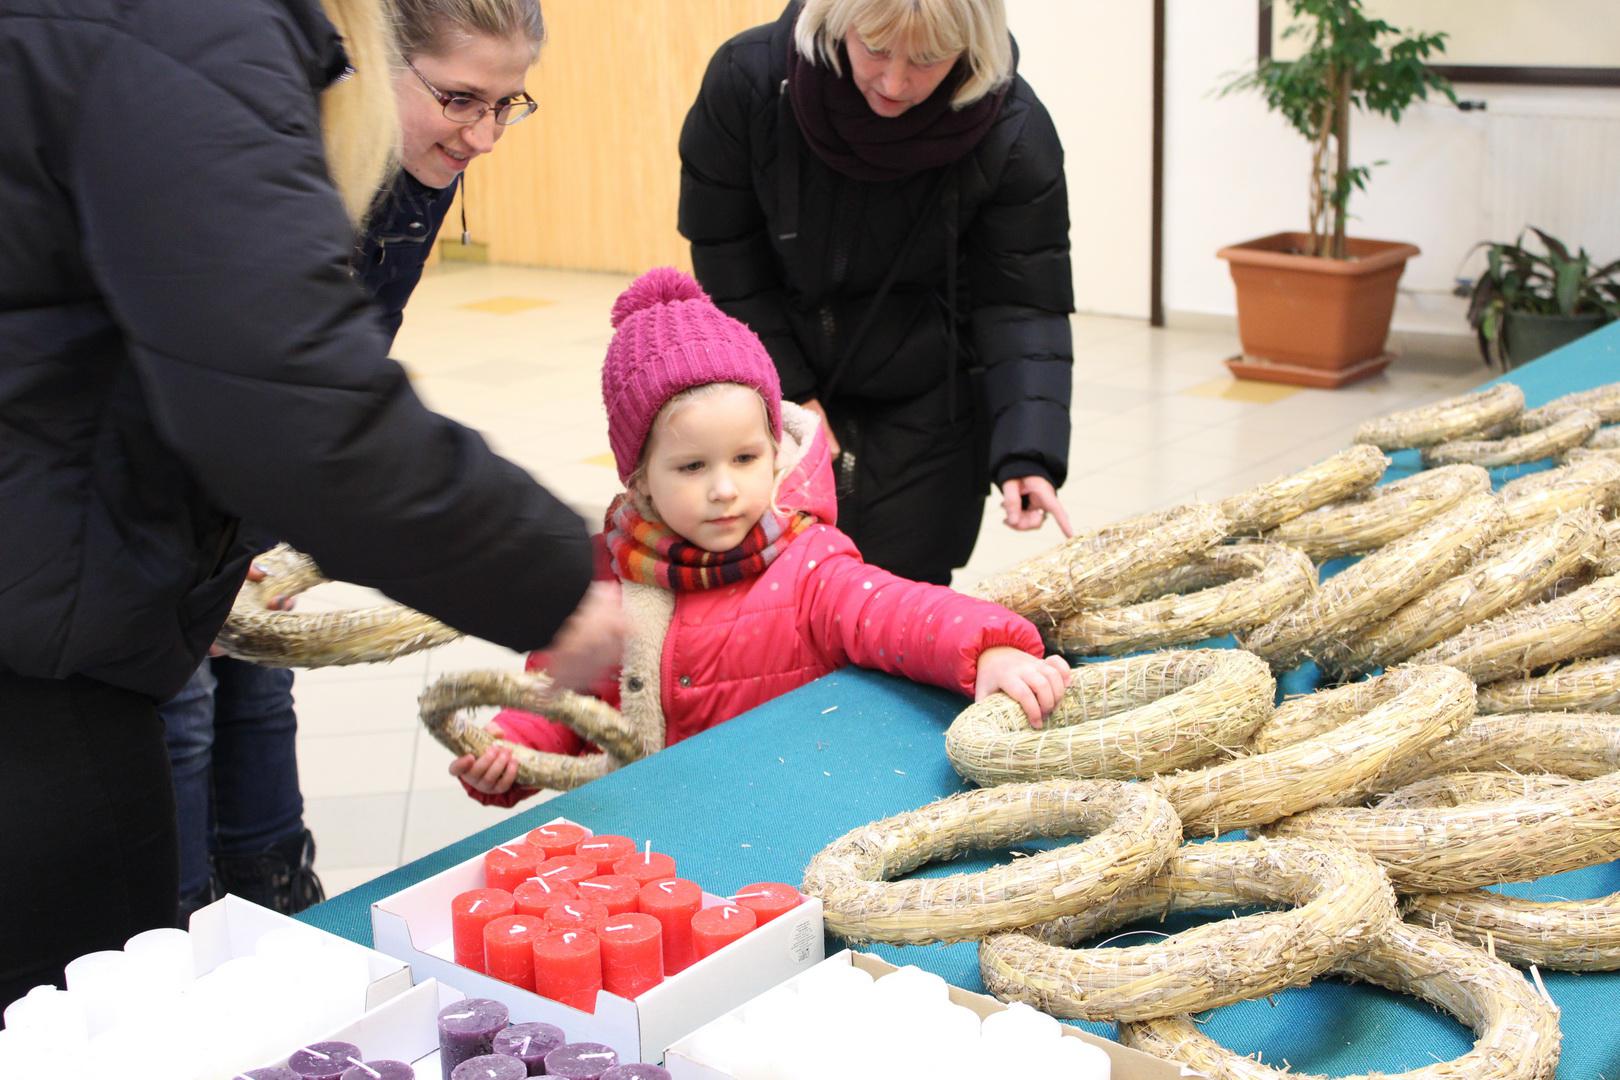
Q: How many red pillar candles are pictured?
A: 15